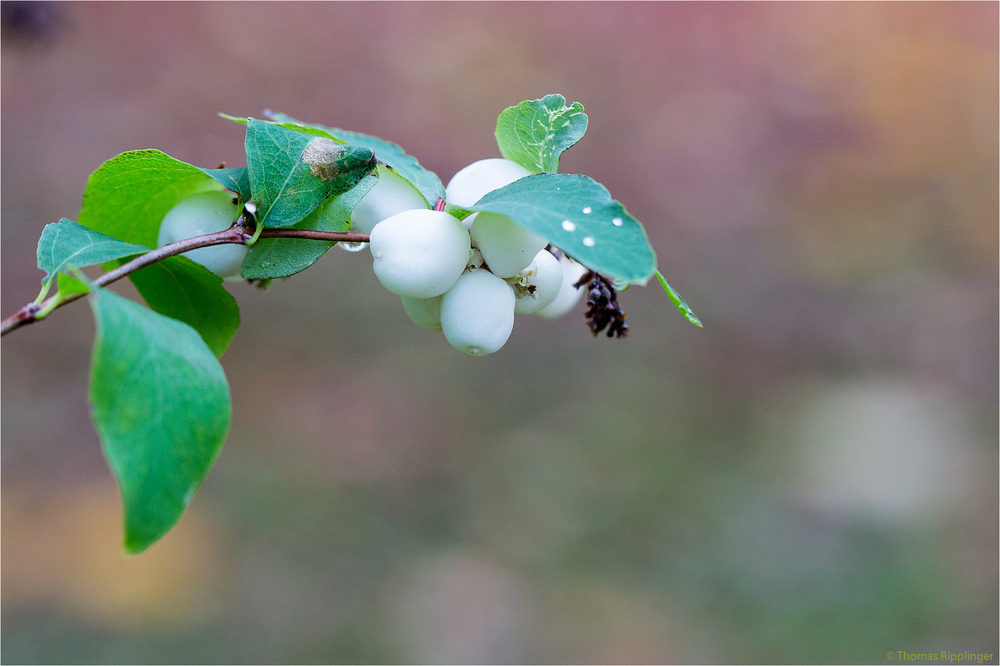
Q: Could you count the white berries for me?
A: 9